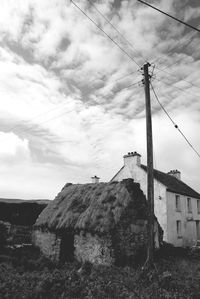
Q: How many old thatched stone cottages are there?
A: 1